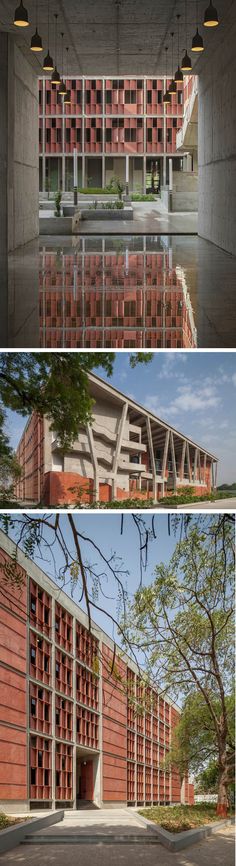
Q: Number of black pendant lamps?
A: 12